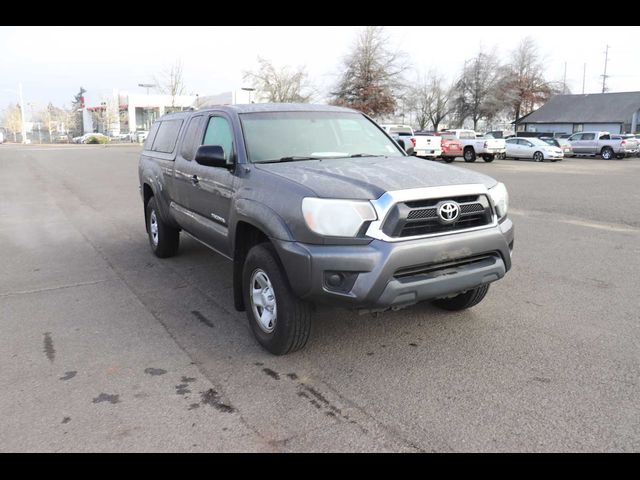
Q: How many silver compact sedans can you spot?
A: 1